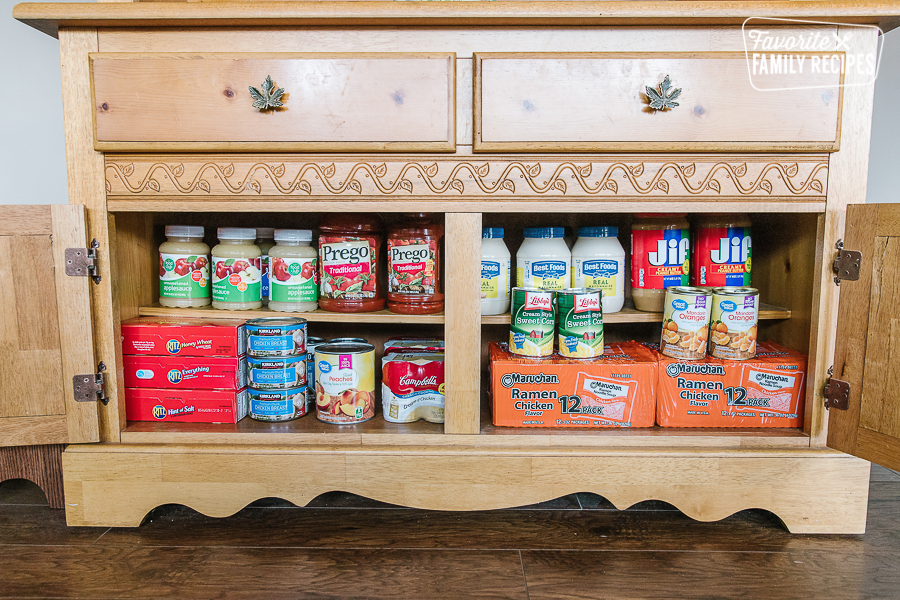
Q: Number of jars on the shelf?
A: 11